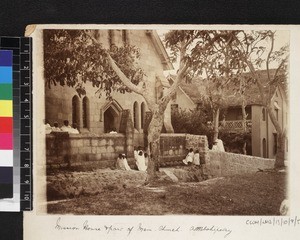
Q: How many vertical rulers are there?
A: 1